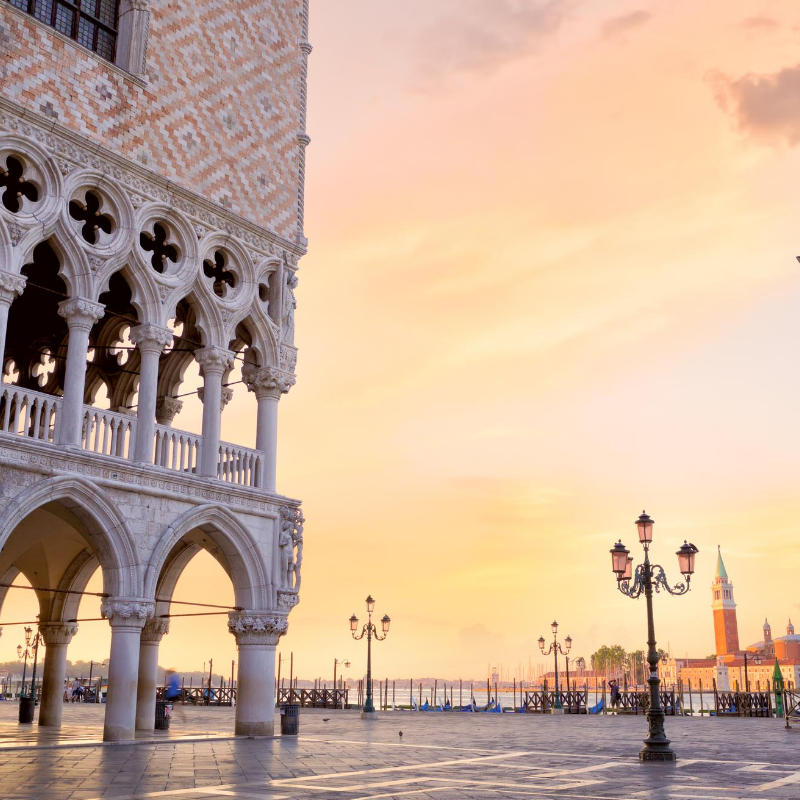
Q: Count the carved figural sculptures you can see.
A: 2